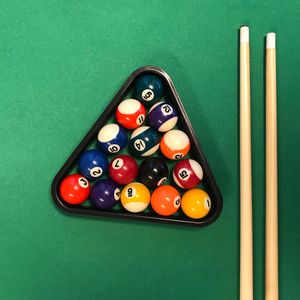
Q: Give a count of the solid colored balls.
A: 8